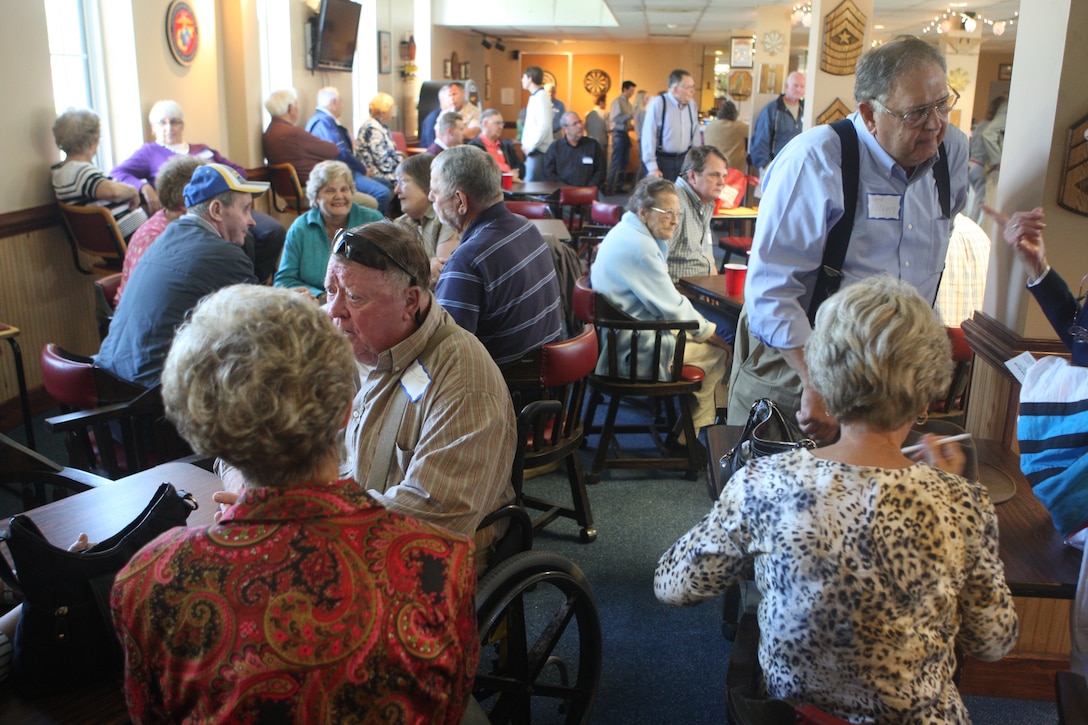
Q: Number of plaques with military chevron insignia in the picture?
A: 3